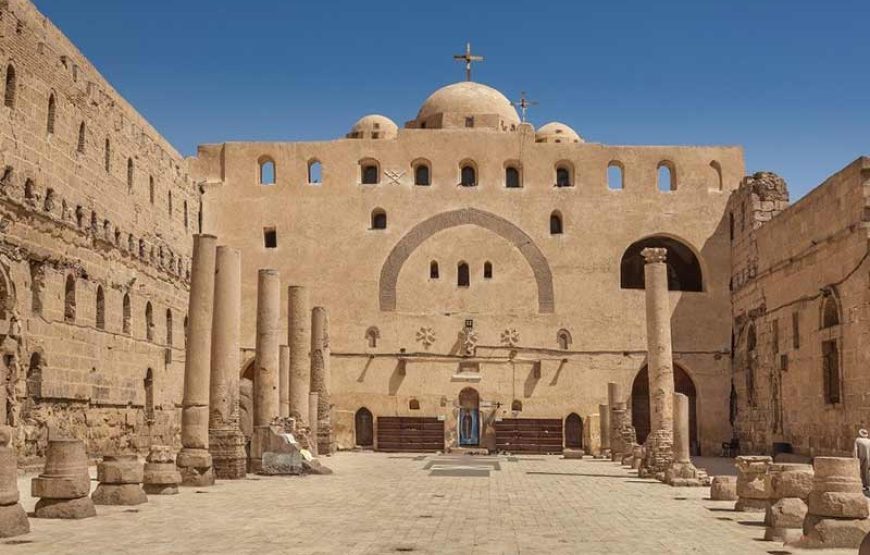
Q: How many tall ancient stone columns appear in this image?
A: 6